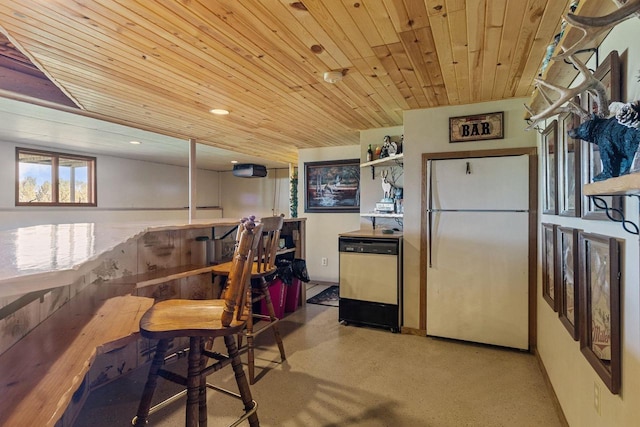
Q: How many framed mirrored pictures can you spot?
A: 6